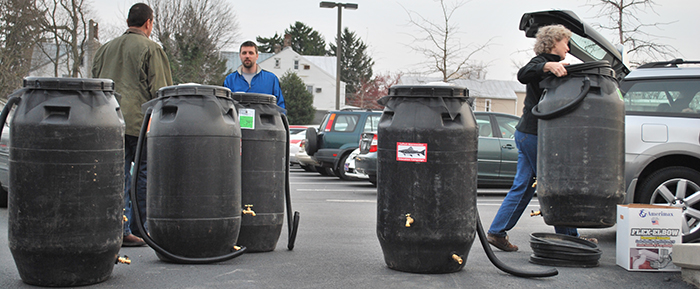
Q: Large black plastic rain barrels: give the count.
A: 5